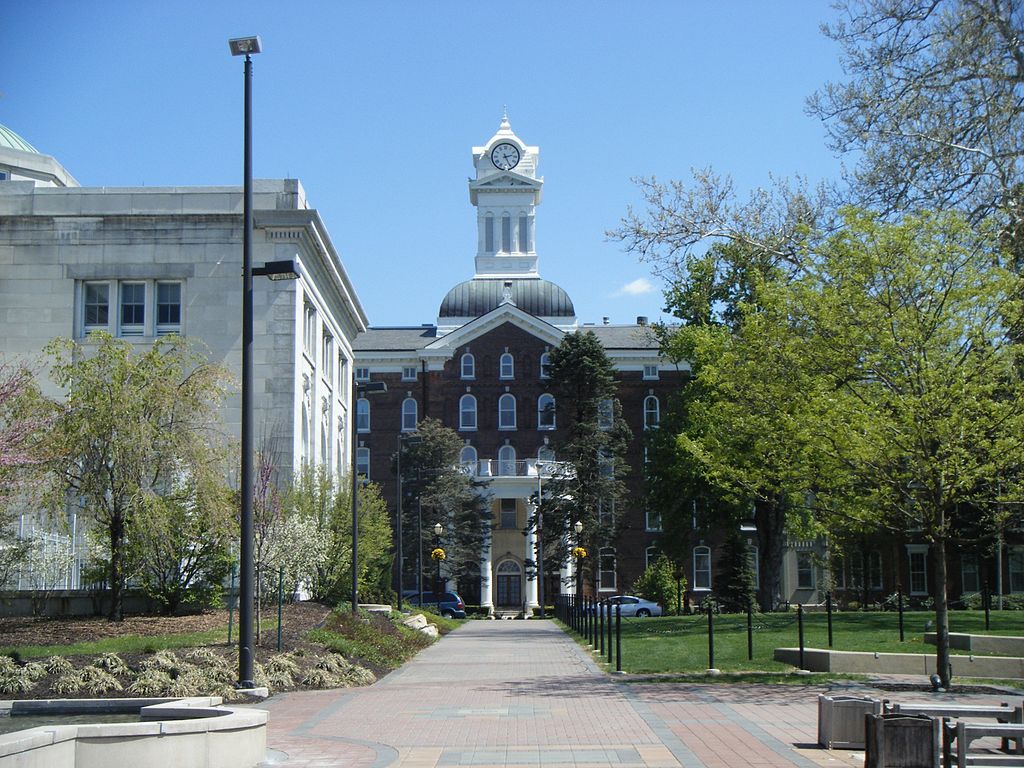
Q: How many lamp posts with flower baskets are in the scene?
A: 2